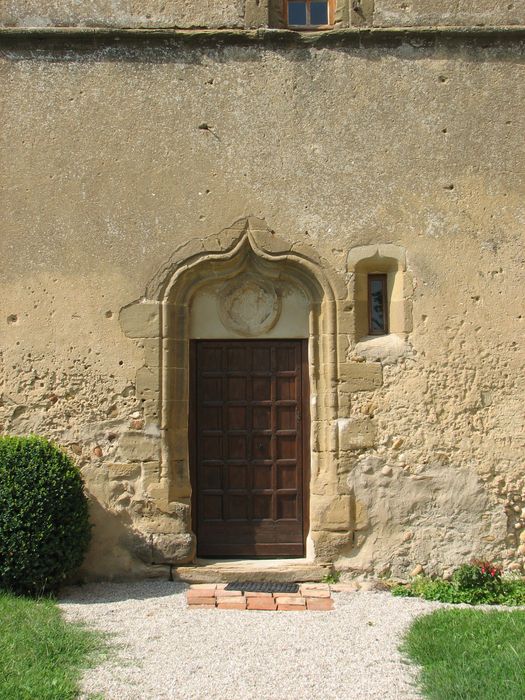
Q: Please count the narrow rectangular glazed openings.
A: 1